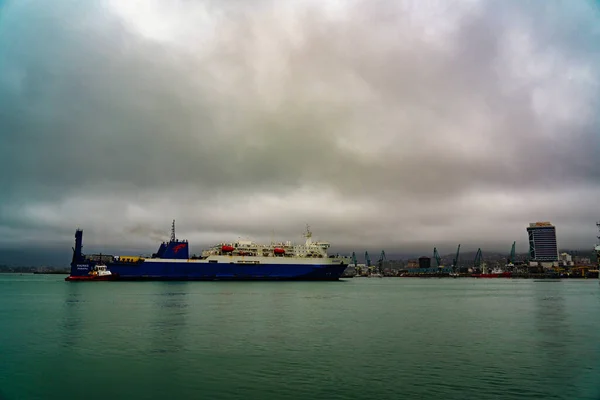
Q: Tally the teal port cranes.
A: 7